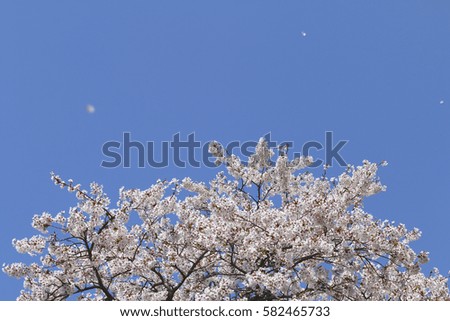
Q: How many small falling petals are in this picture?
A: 3